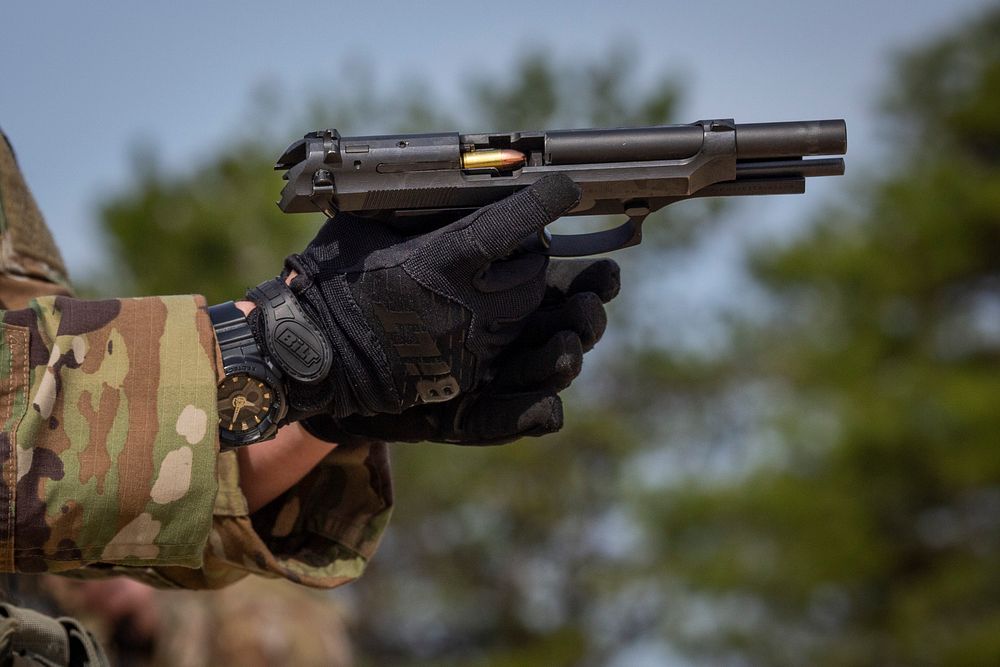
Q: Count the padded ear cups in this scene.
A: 0